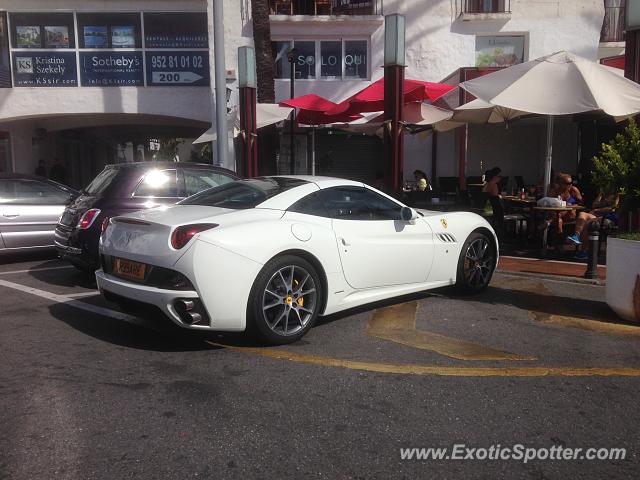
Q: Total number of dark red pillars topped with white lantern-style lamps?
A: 3